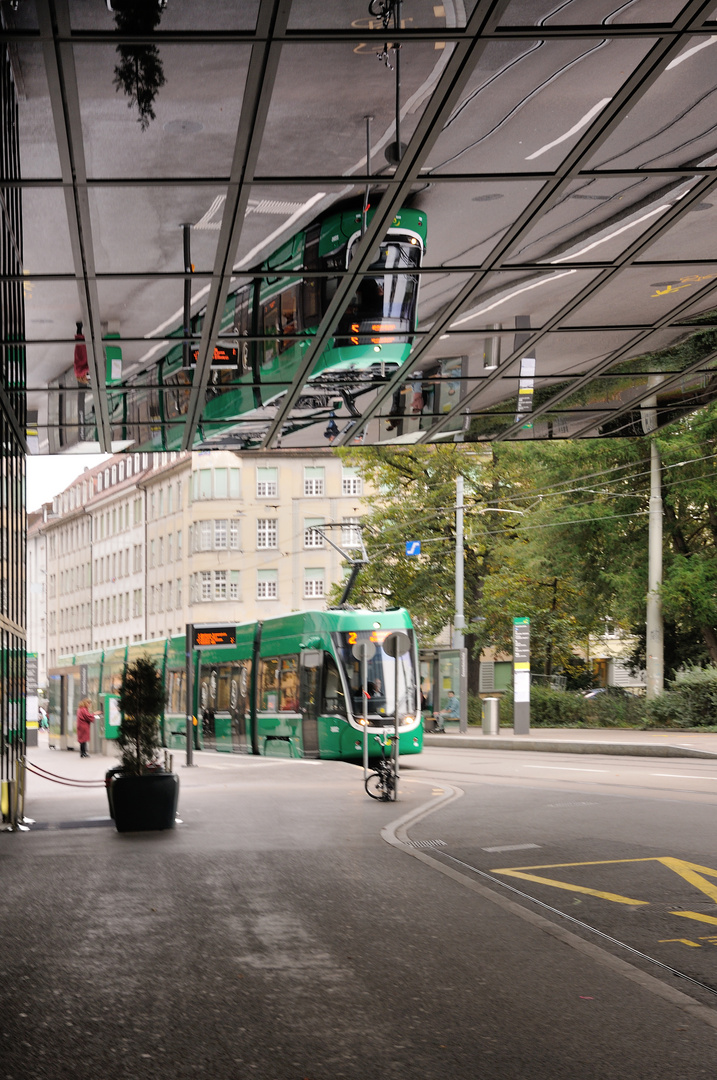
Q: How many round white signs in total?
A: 2